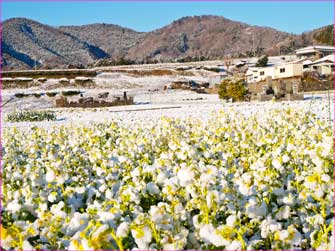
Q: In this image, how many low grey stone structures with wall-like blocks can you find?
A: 2